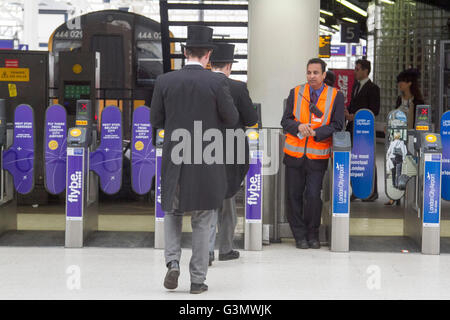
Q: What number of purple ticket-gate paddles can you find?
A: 4